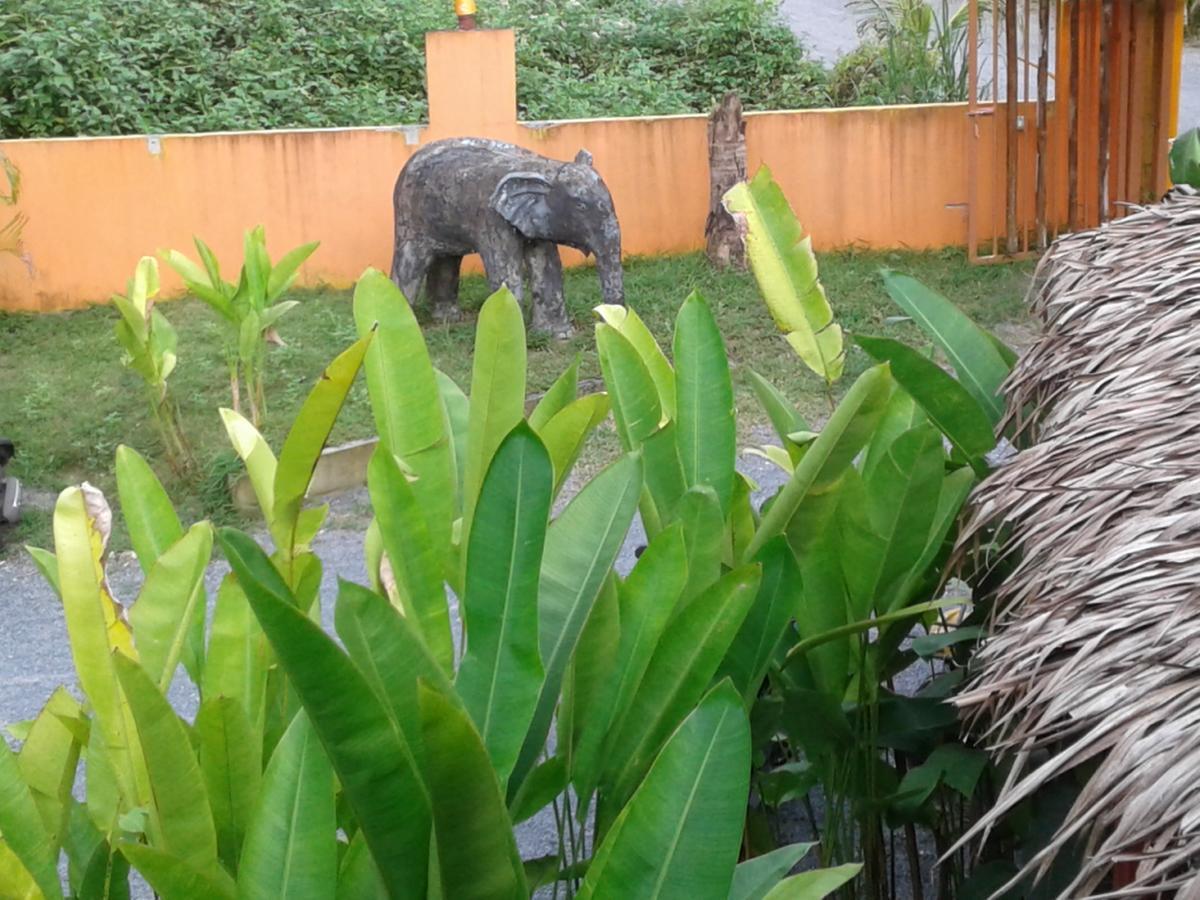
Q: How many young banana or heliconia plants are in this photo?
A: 2